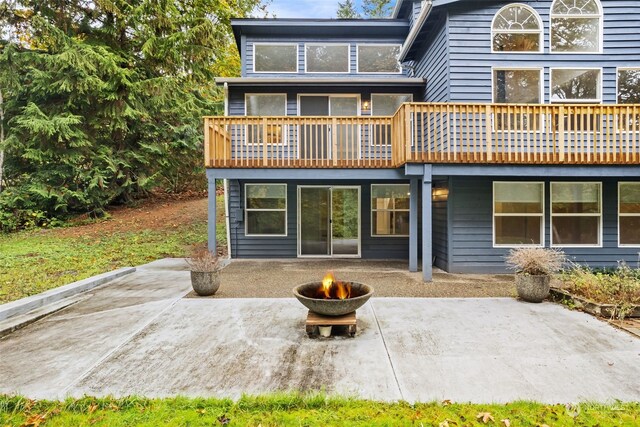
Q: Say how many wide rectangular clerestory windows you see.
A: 3